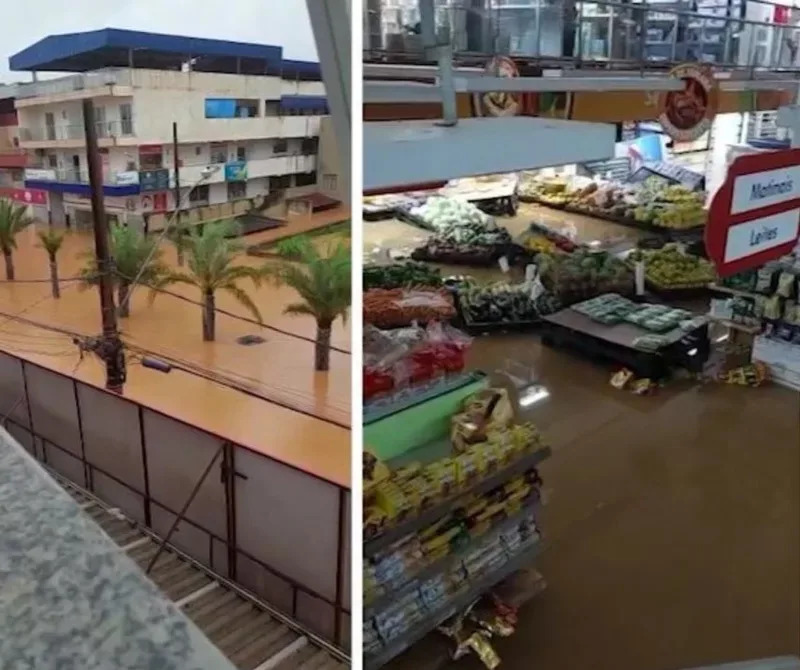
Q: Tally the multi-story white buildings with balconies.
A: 1